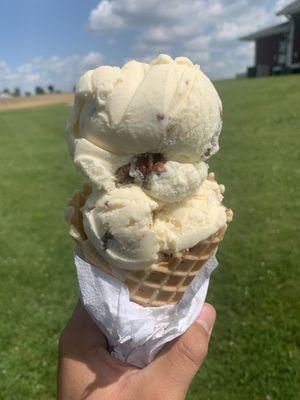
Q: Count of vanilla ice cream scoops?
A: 2